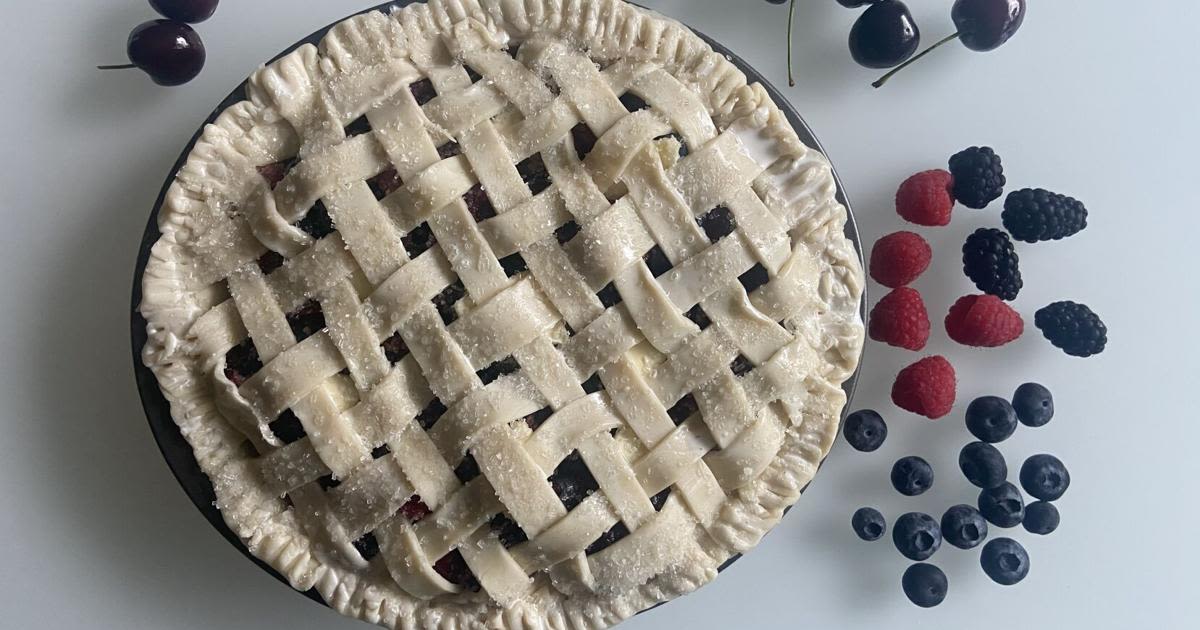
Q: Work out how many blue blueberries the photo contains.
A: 13